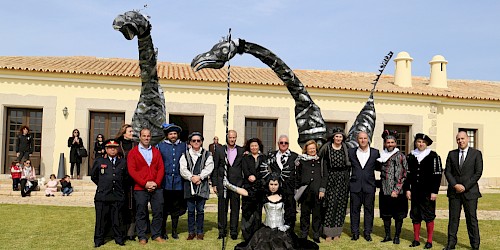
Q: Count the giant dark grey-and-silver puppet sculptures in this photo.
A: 2